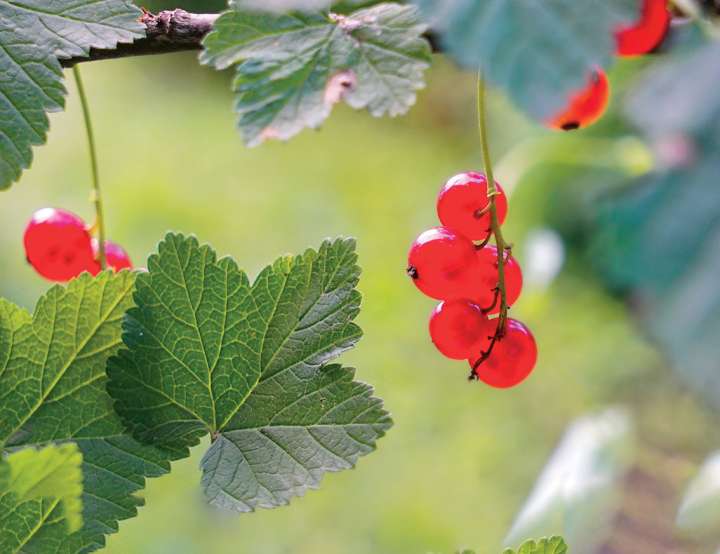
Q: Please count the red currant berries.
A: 9